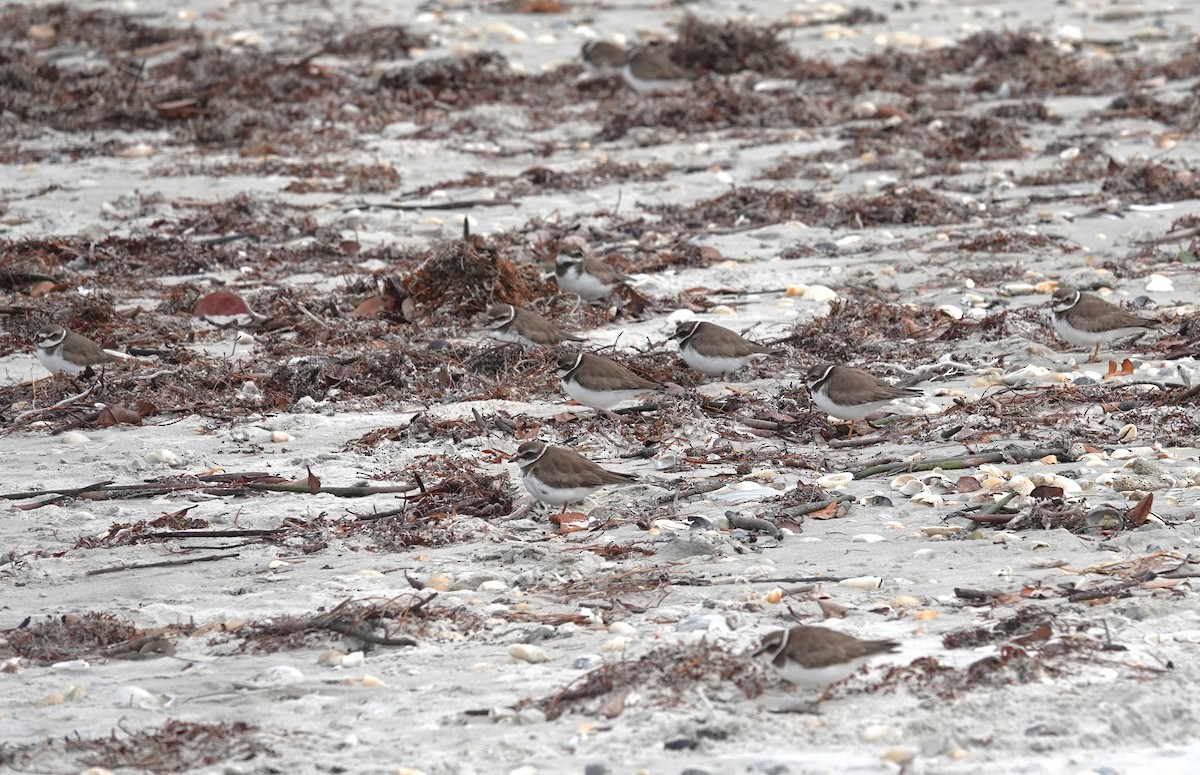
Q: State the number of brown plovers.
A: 11